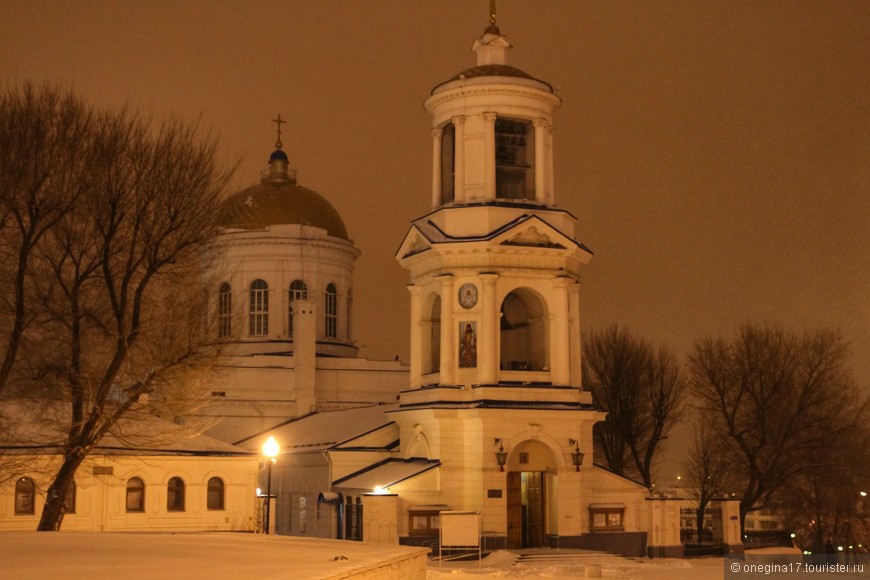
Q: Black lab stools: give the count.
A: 0